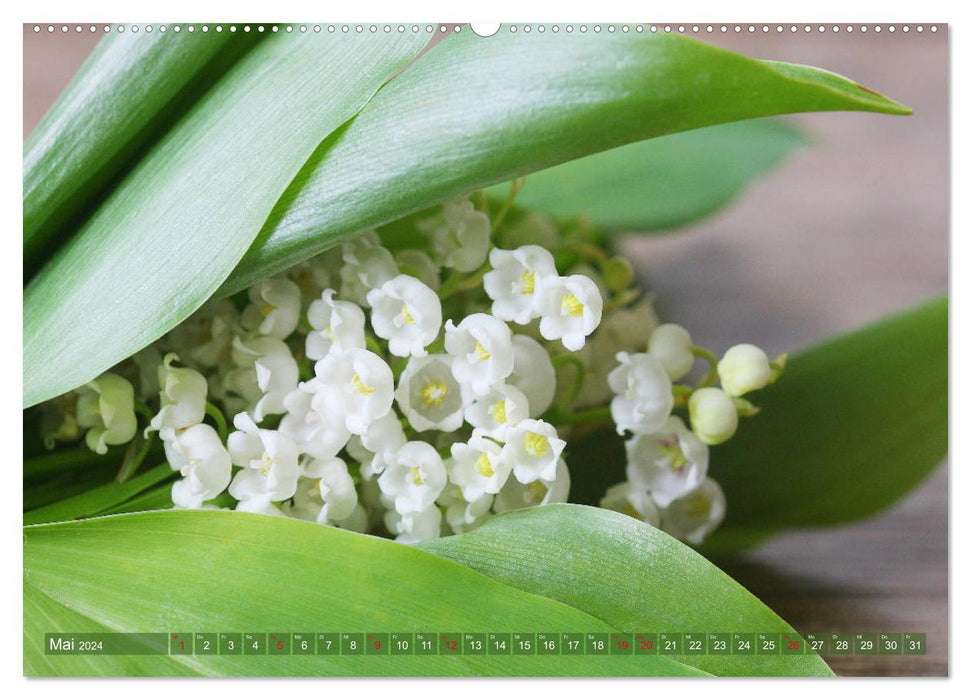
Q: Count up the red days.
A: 7